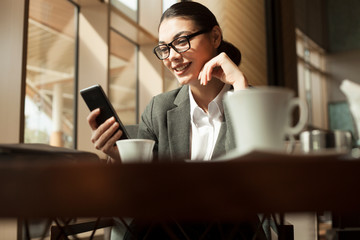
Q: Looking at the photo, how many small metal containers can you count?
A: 2